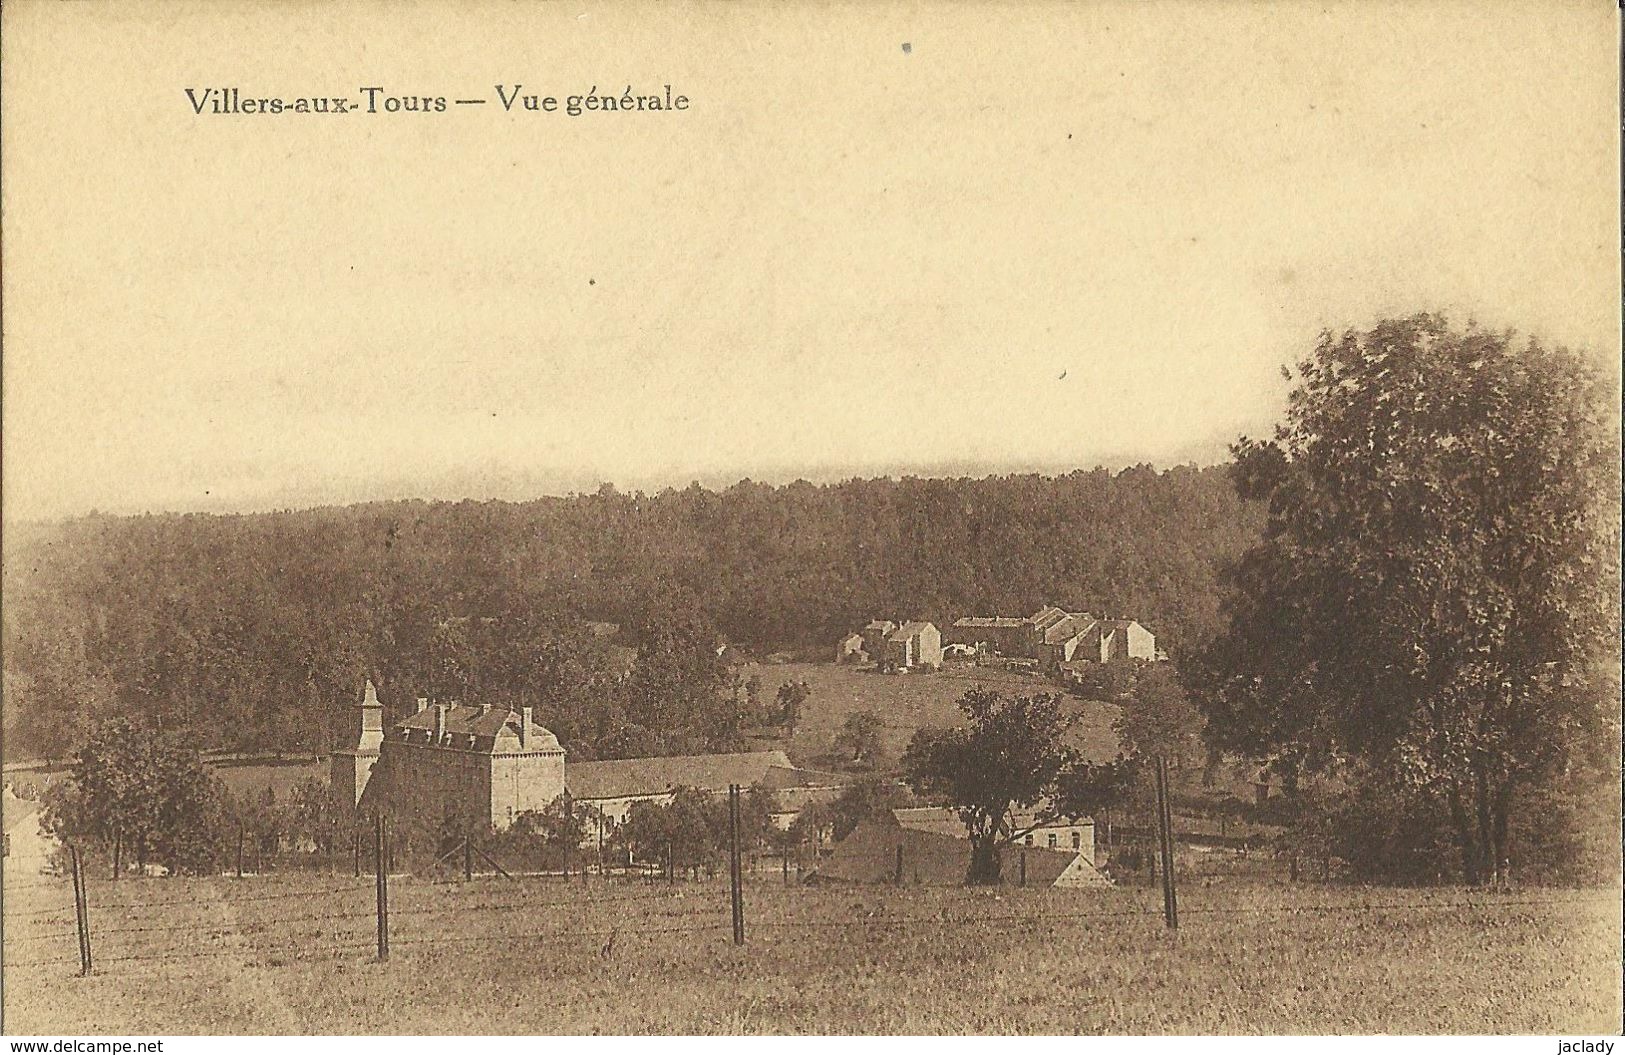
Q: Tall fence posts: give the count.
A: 4